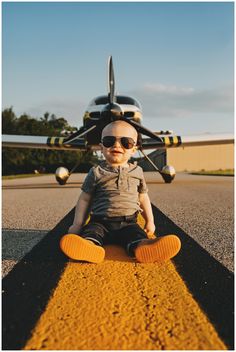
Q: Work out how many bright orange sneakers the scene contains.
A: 2